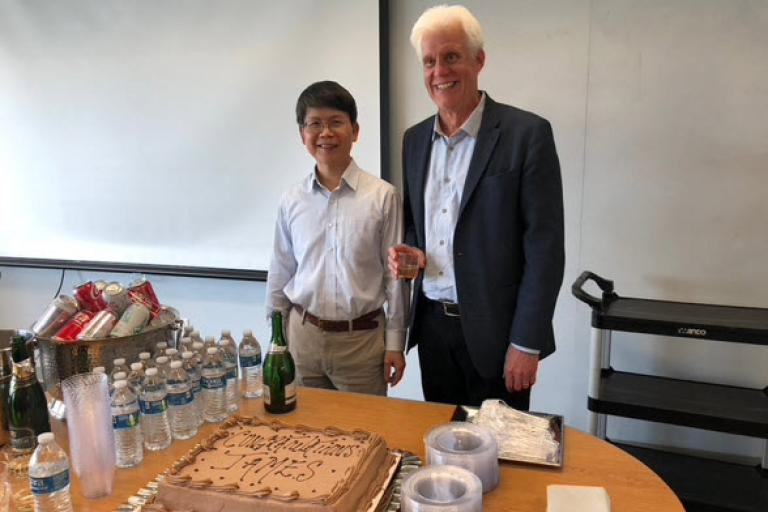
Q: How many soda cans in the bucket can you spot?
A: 9